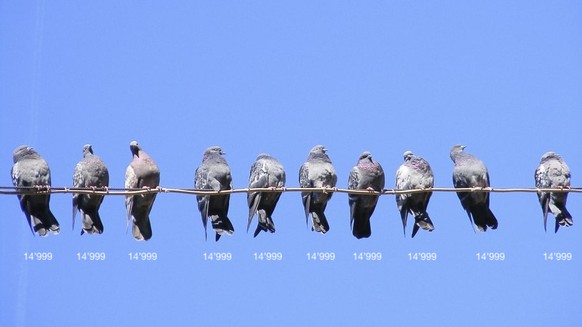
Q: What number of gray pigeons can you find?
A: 10